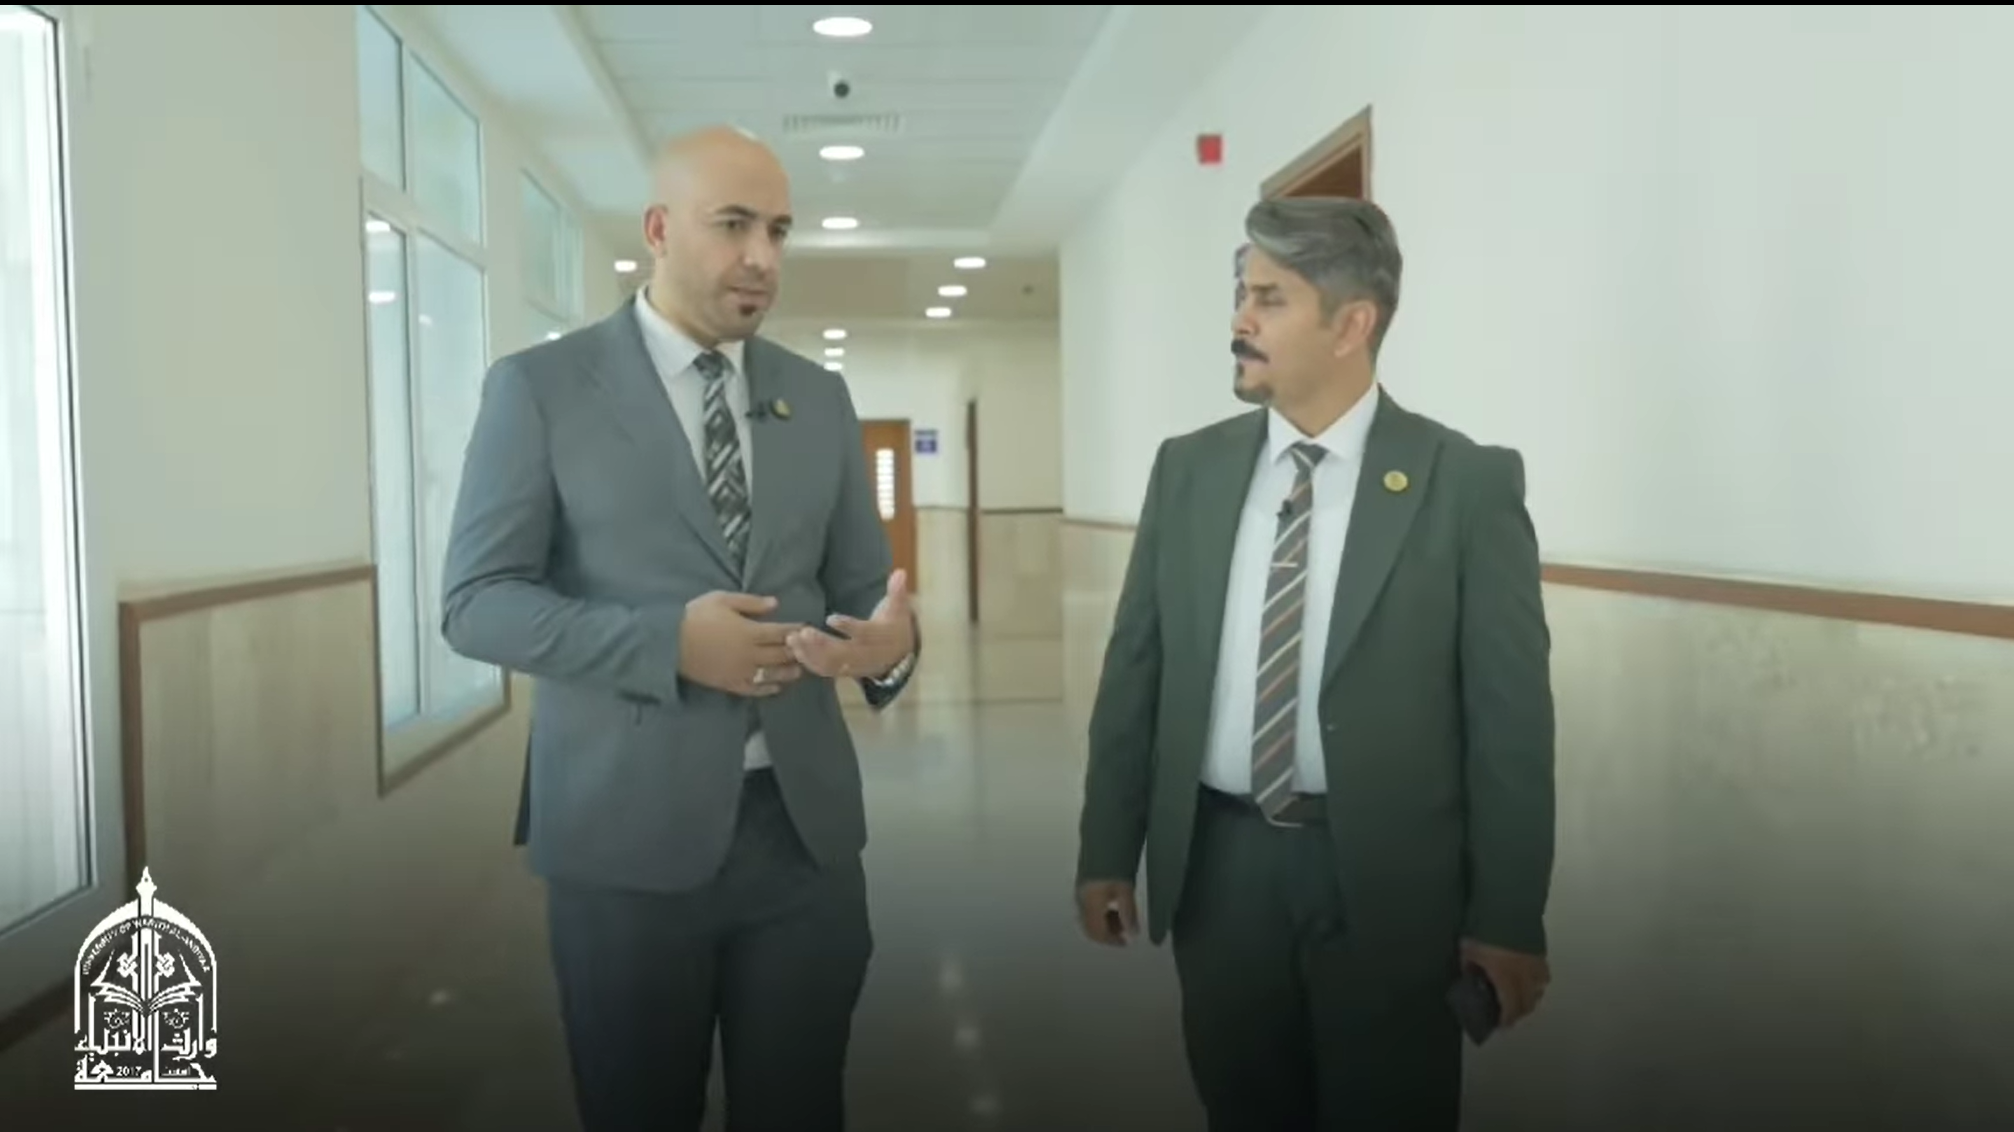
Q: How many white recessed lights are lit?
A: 10